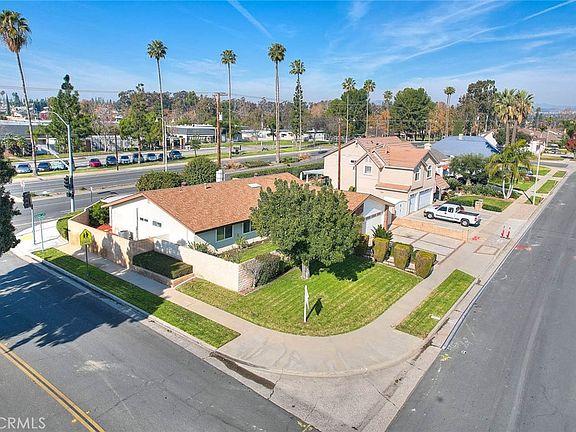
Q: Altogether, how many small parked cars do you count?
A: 11